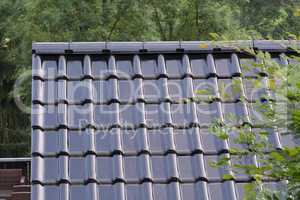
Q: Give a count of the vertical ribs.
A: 11